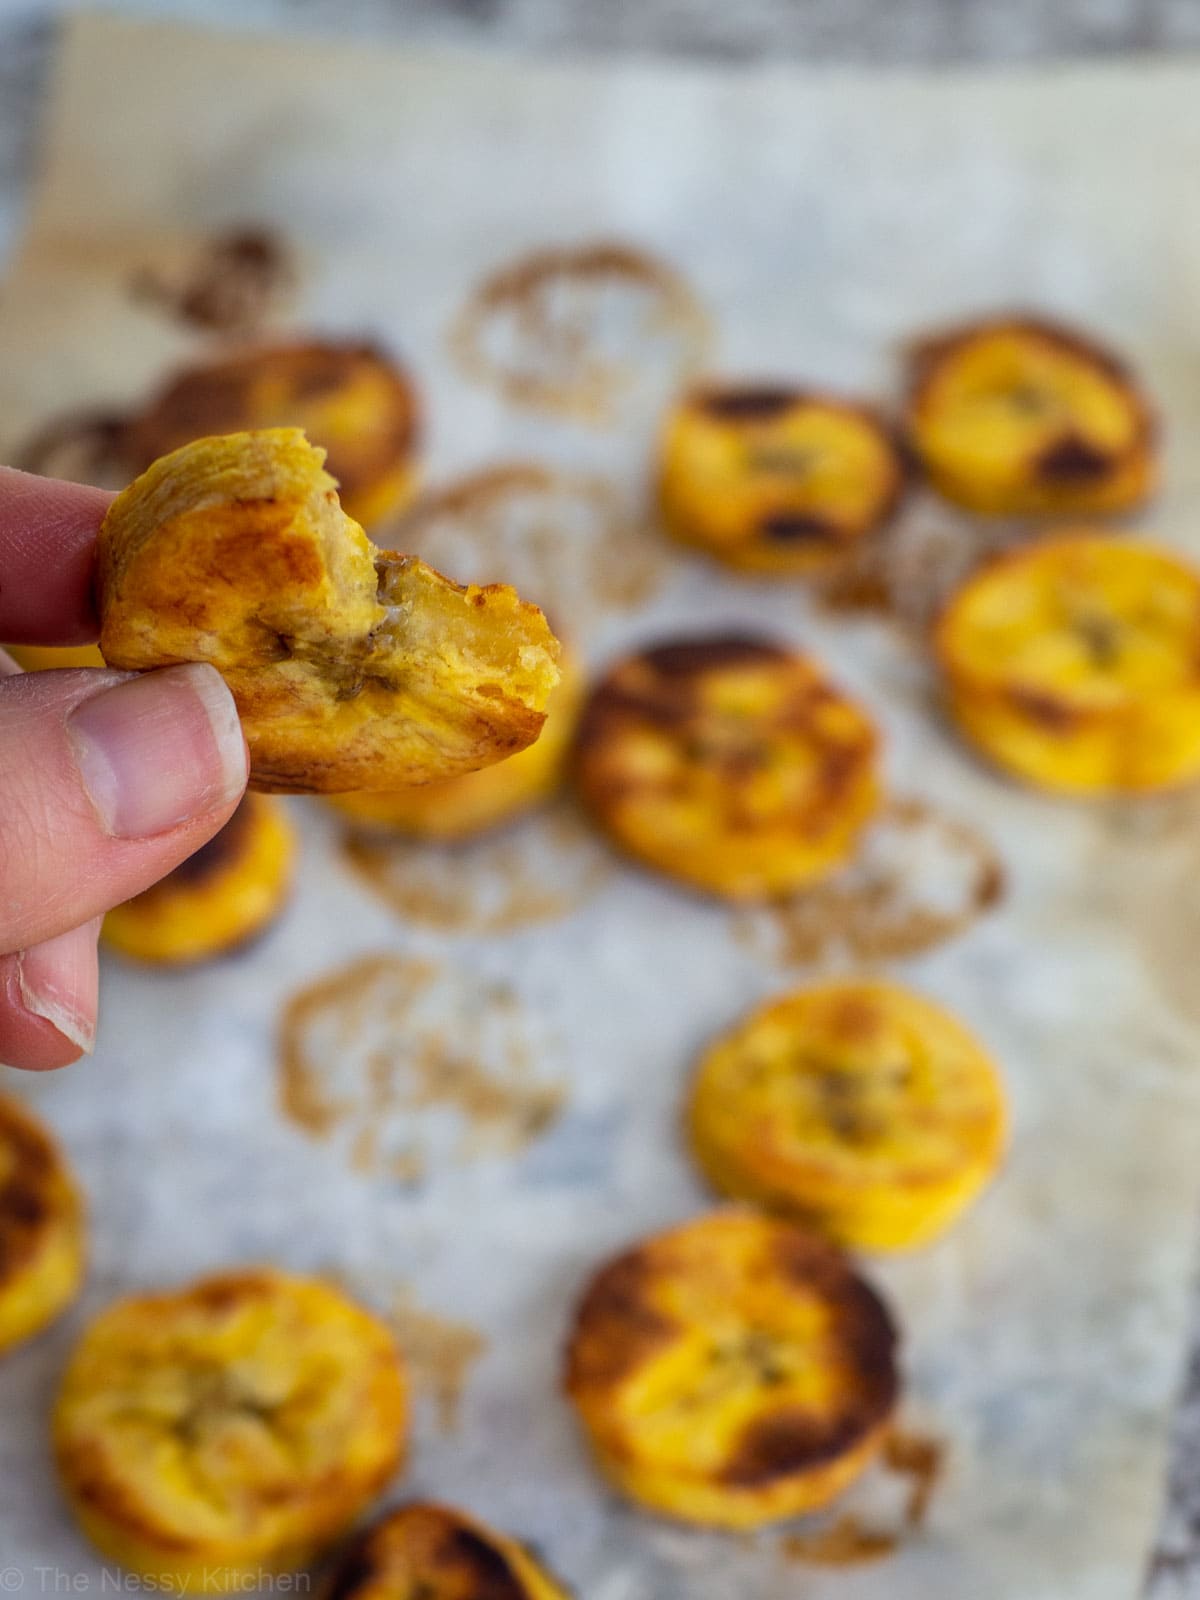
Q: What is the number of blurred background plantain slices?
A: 12